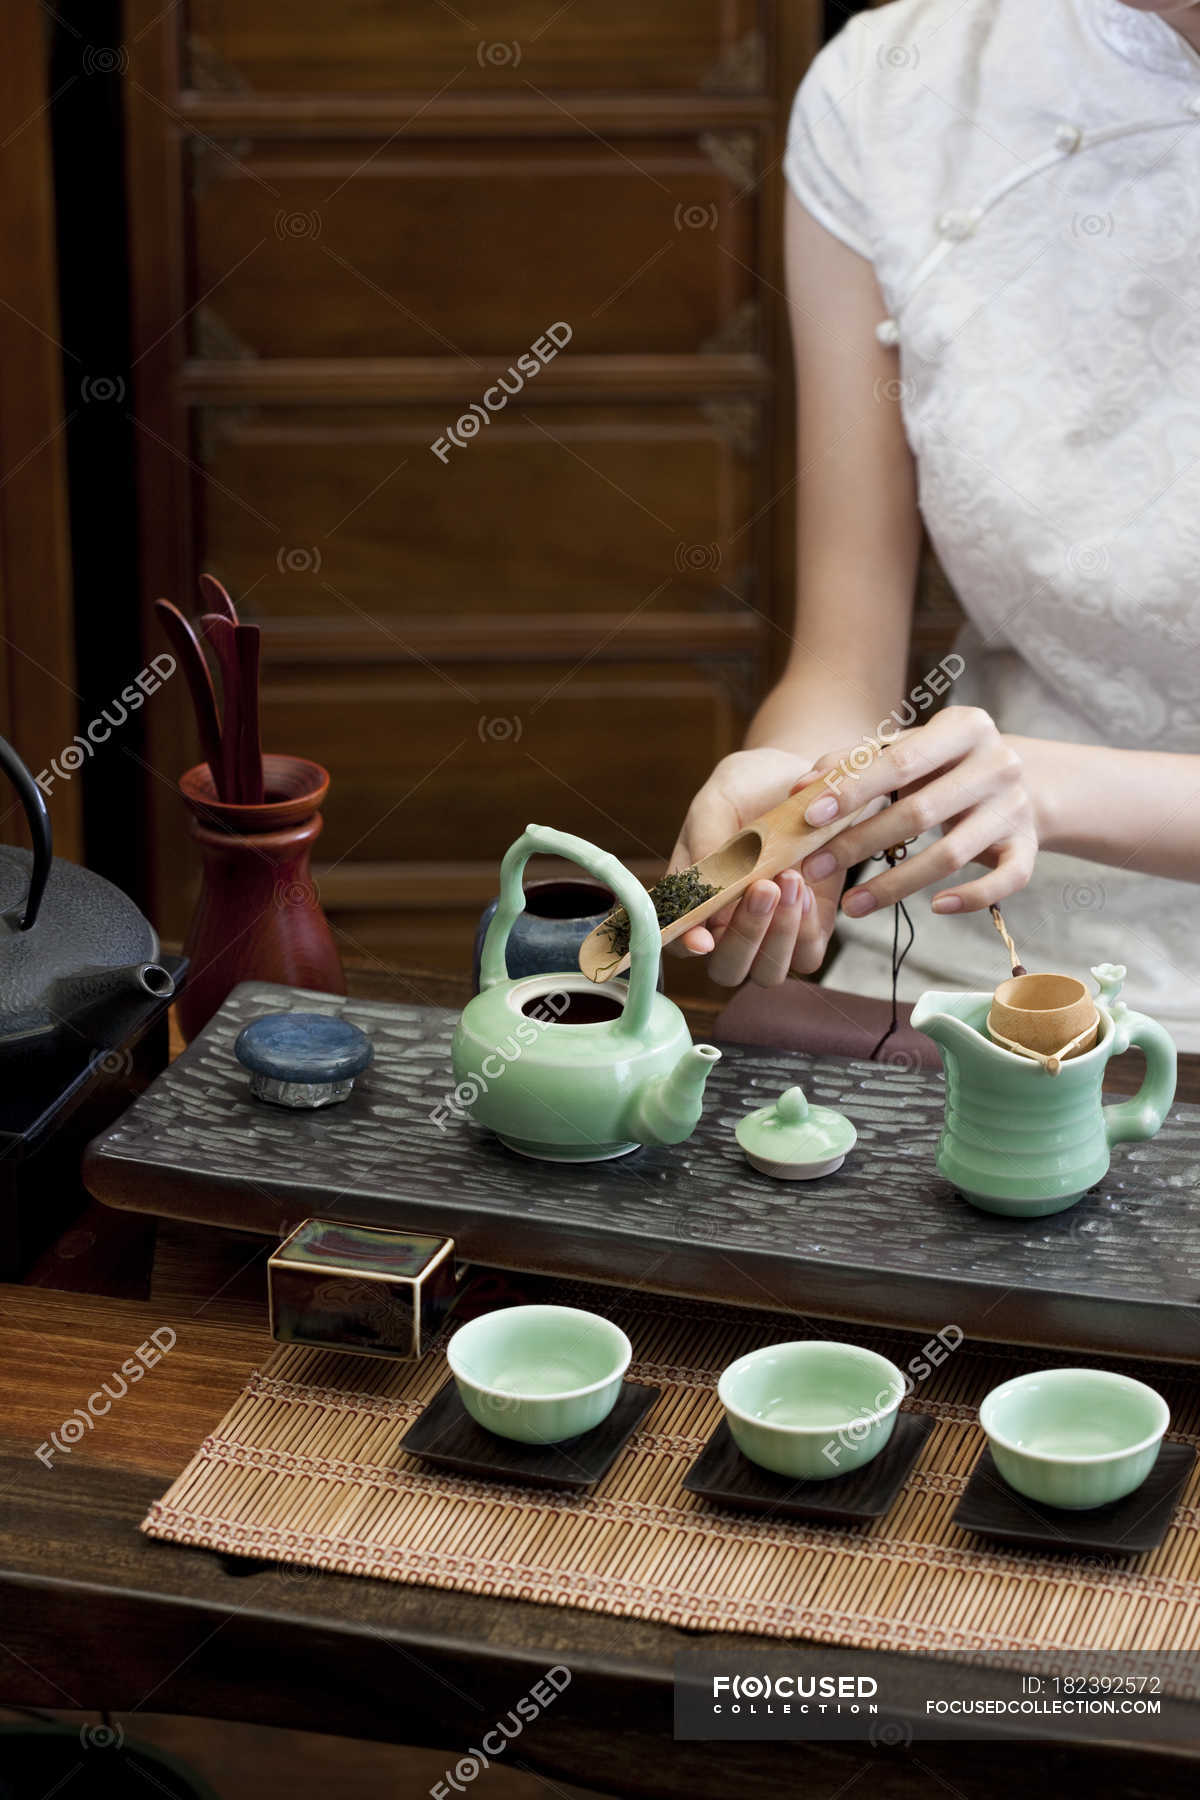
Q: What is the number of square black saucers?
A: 3